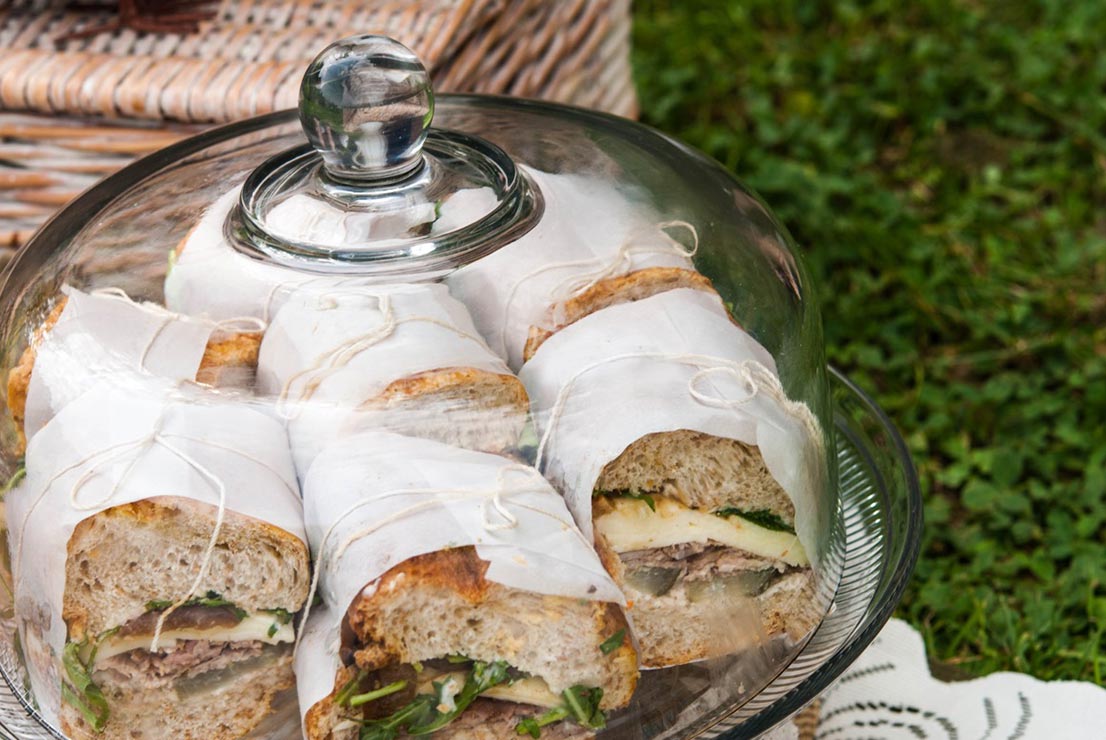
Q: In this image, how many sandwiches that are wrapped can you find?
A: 7